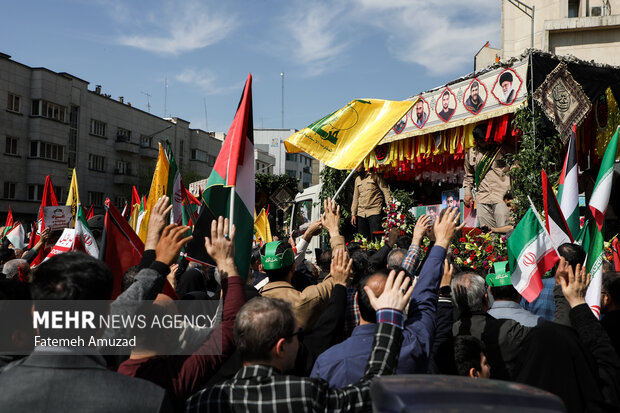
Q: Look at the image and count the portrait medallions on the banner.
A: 5